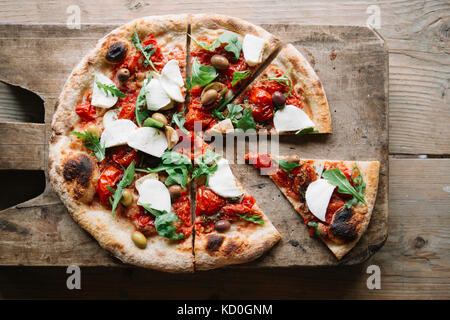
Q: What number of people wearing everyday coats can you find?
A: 0